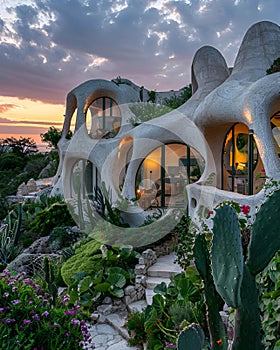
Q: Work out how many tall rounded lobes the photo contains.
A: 2